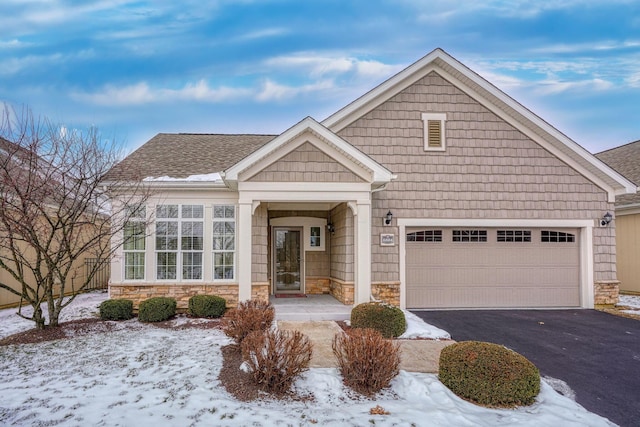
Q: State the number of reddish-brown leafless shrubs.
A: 3